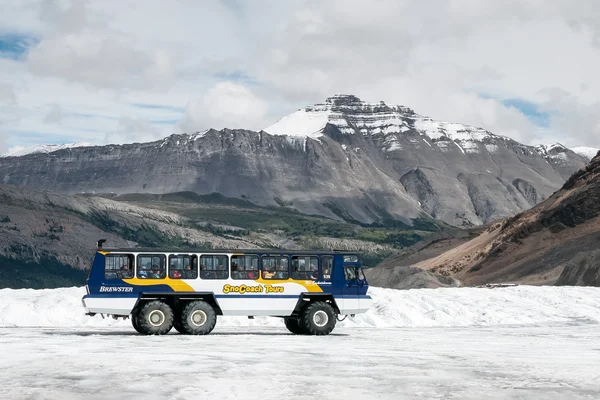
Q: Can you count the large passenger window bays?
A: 7